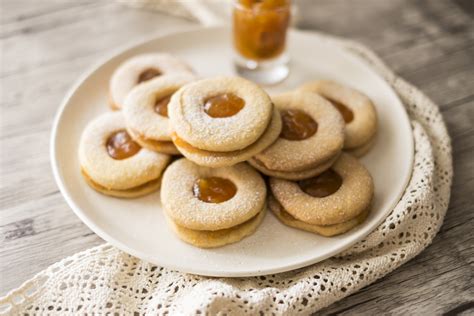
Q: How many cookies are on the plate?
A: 8